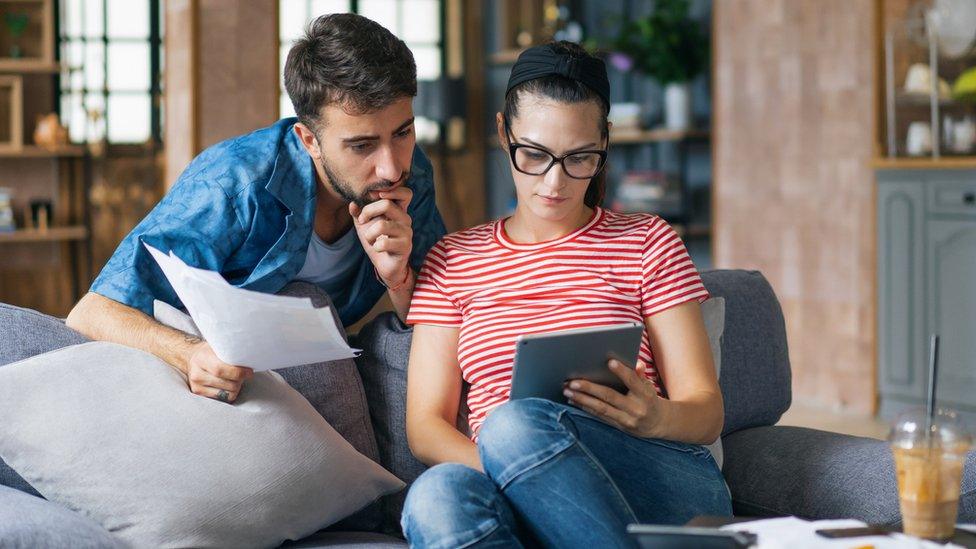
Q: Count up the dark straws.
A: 1